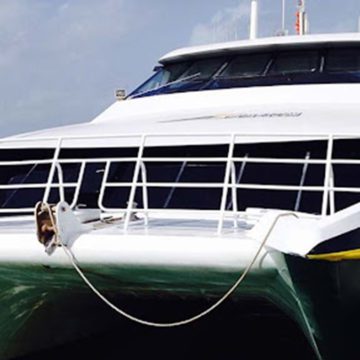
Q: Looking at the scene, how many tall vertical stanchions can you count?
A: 4